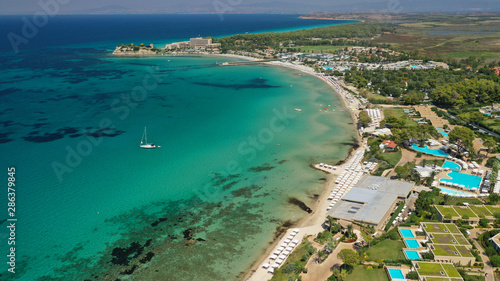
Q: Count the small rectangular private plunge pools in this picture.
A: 4